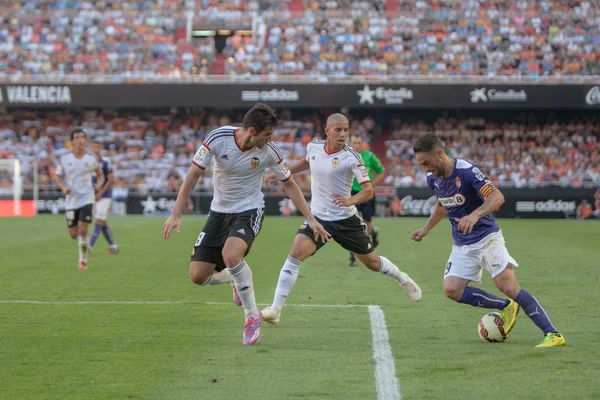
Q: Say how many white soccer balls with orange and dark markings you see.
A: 1